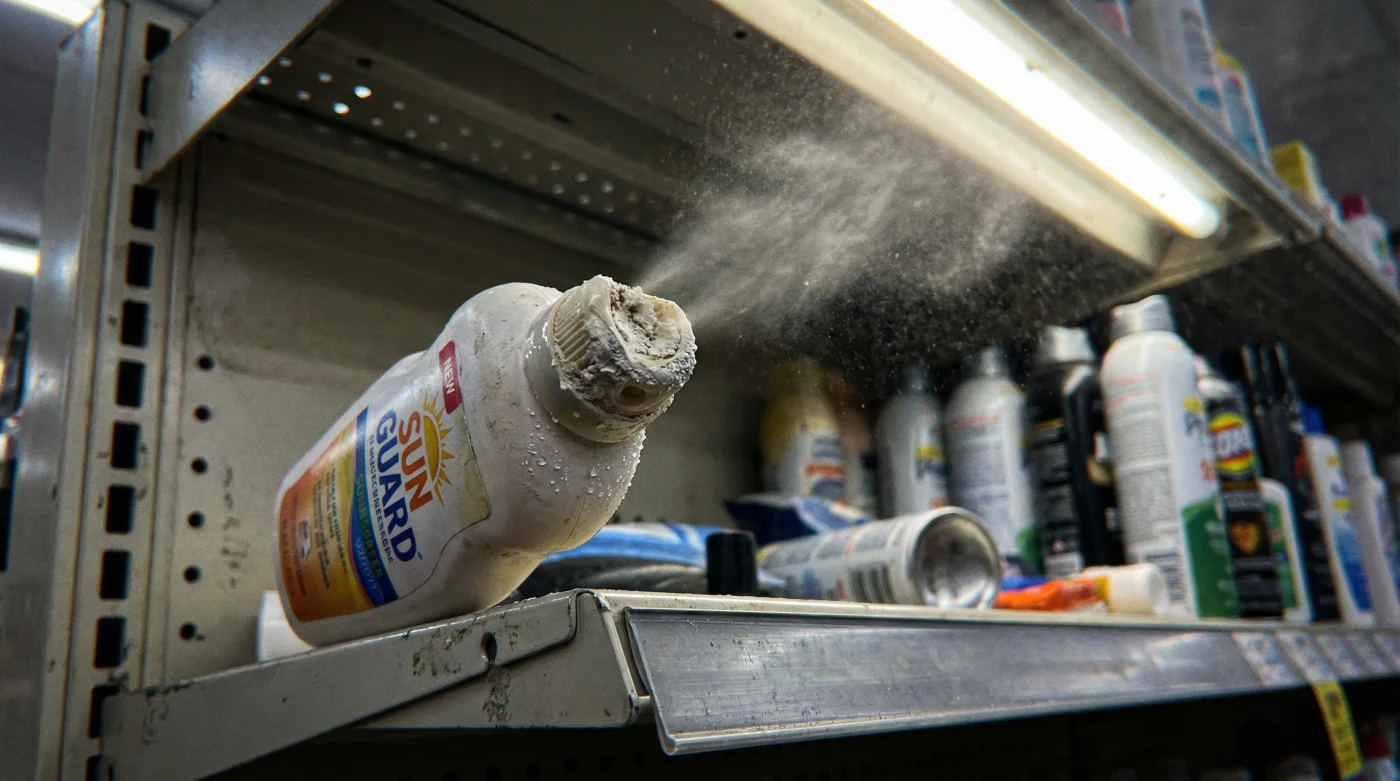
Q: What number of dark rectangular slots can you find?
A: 13